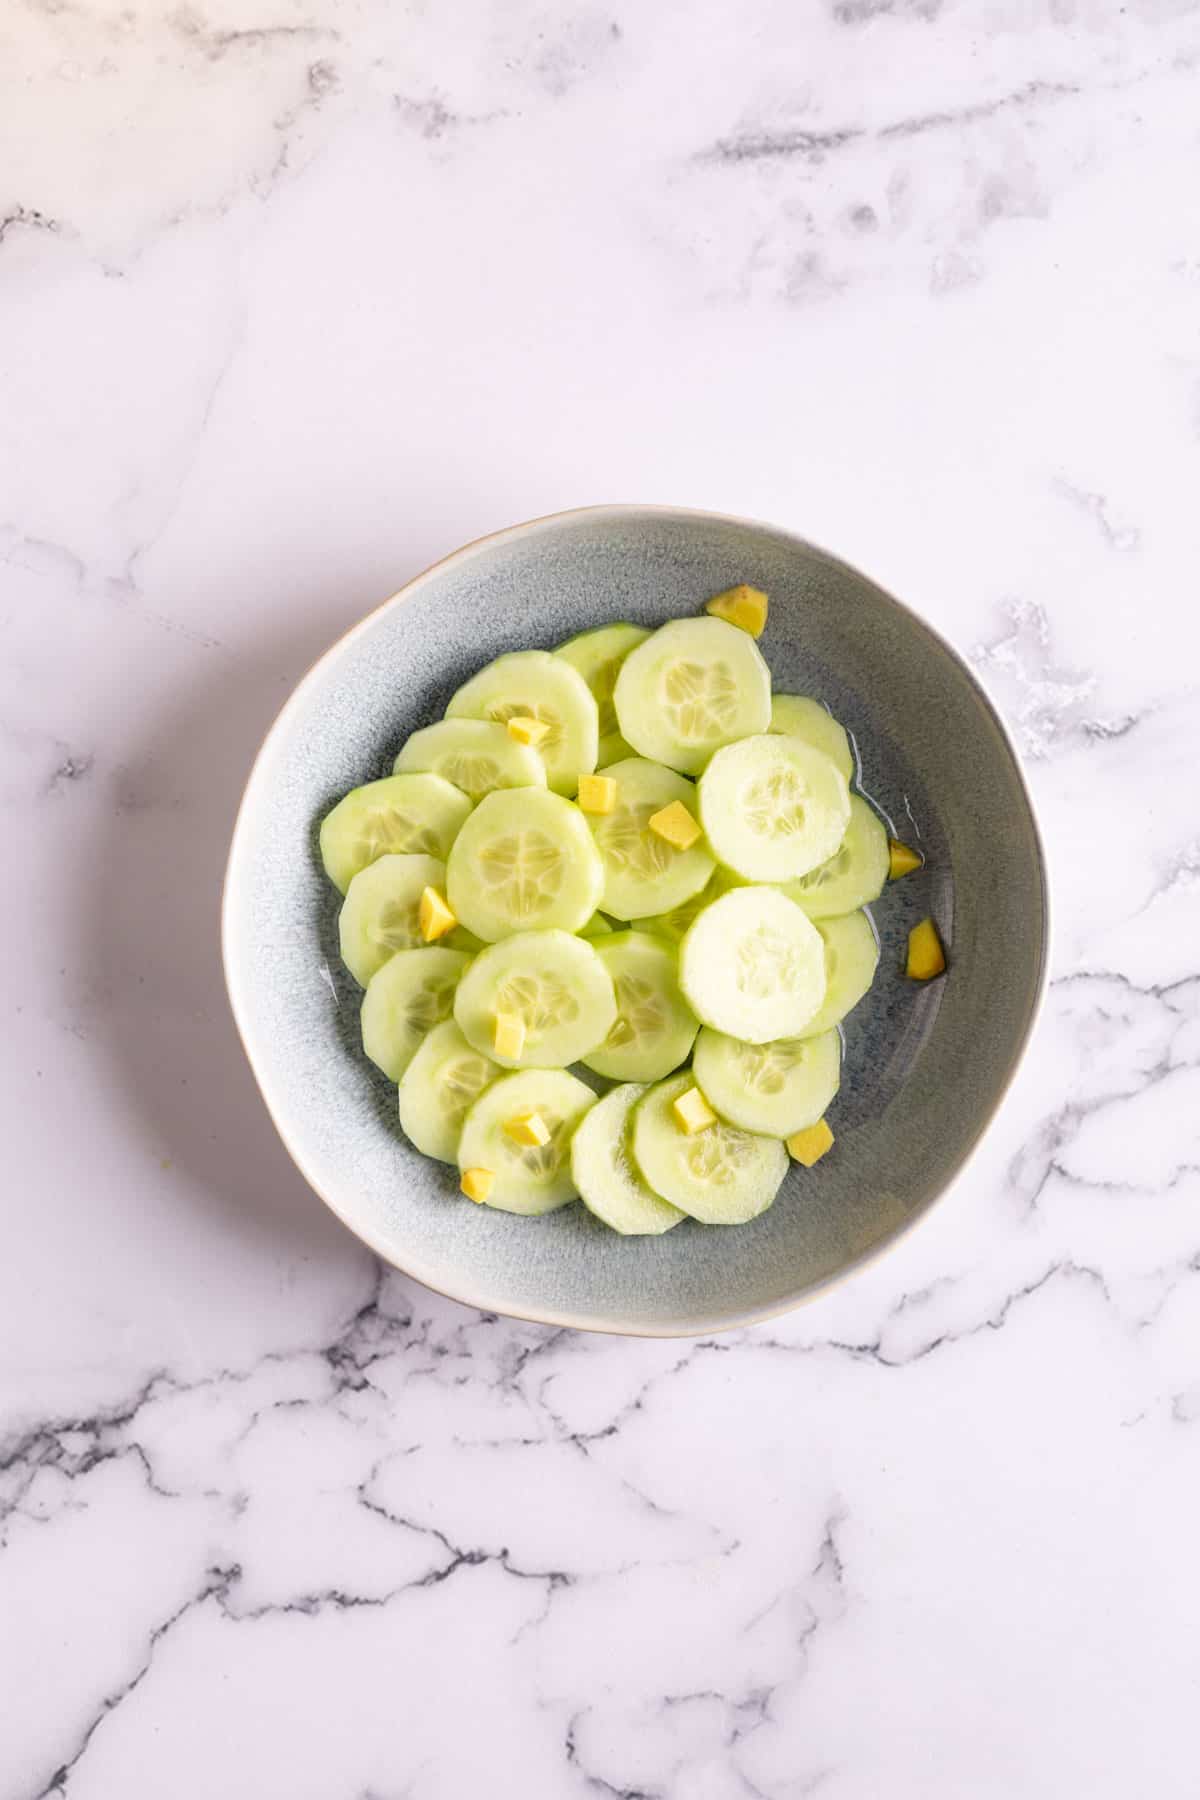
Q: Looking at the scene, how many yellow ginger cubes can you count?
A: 12